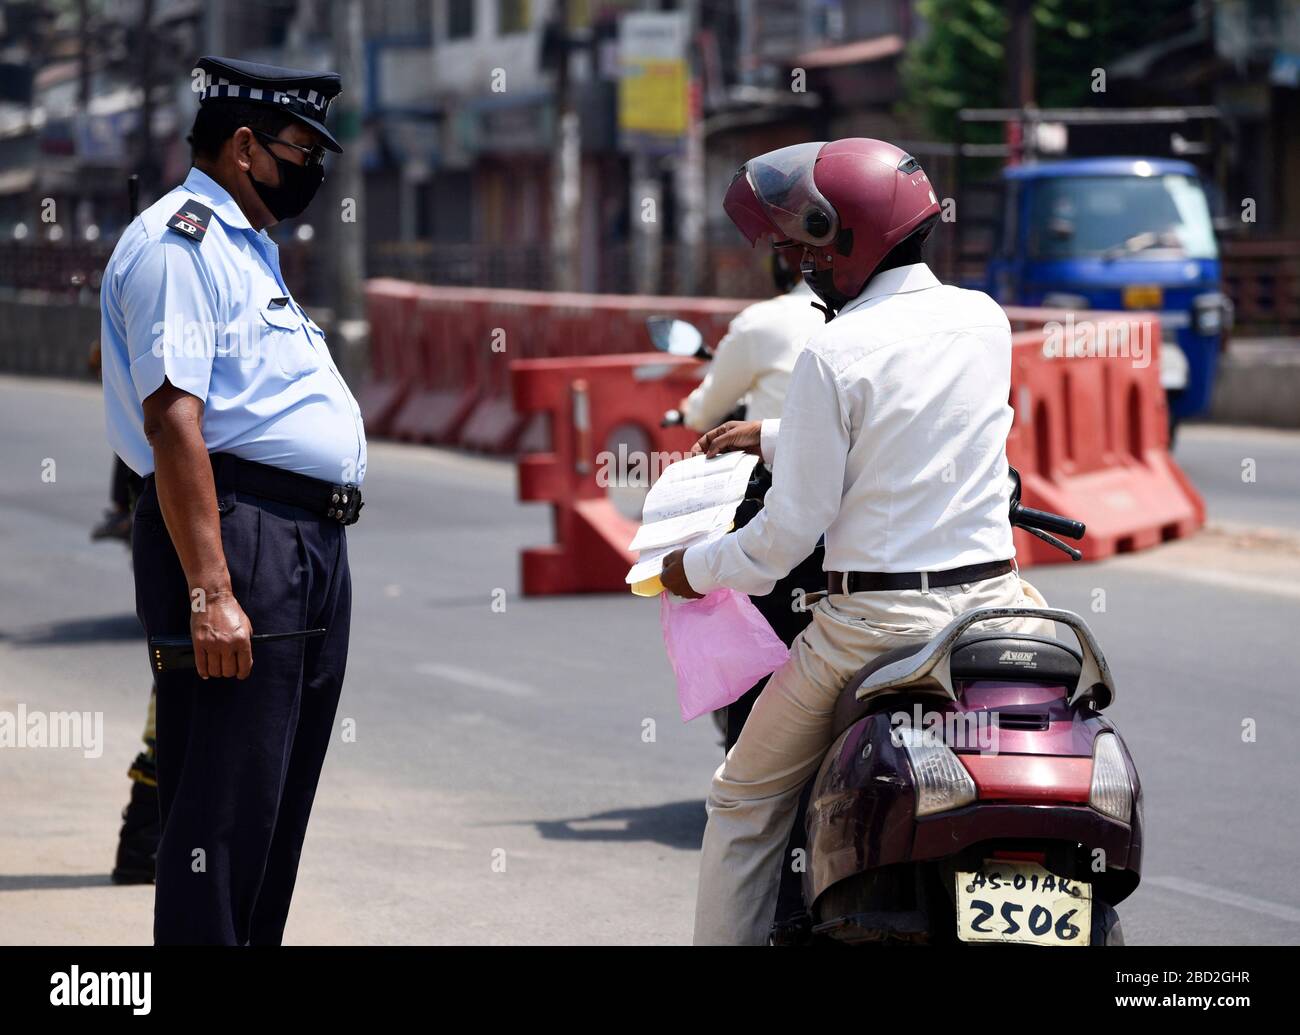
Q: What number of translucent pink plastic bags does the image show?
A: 1